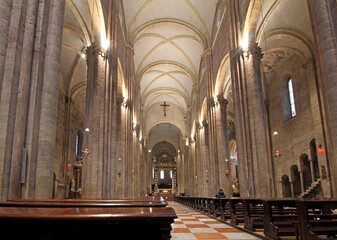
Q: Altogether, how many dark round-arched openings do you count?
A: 4